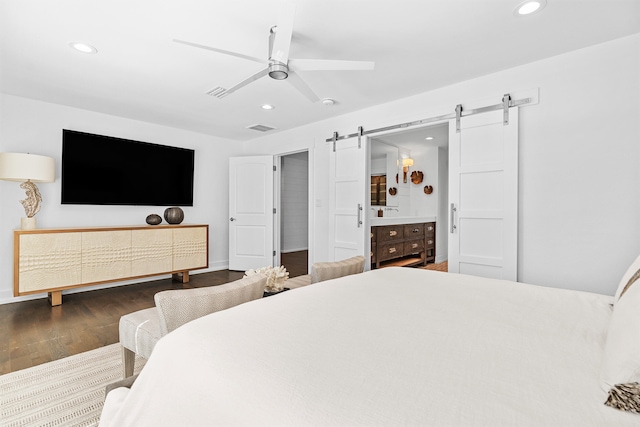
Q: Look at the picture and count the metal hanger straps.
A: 4